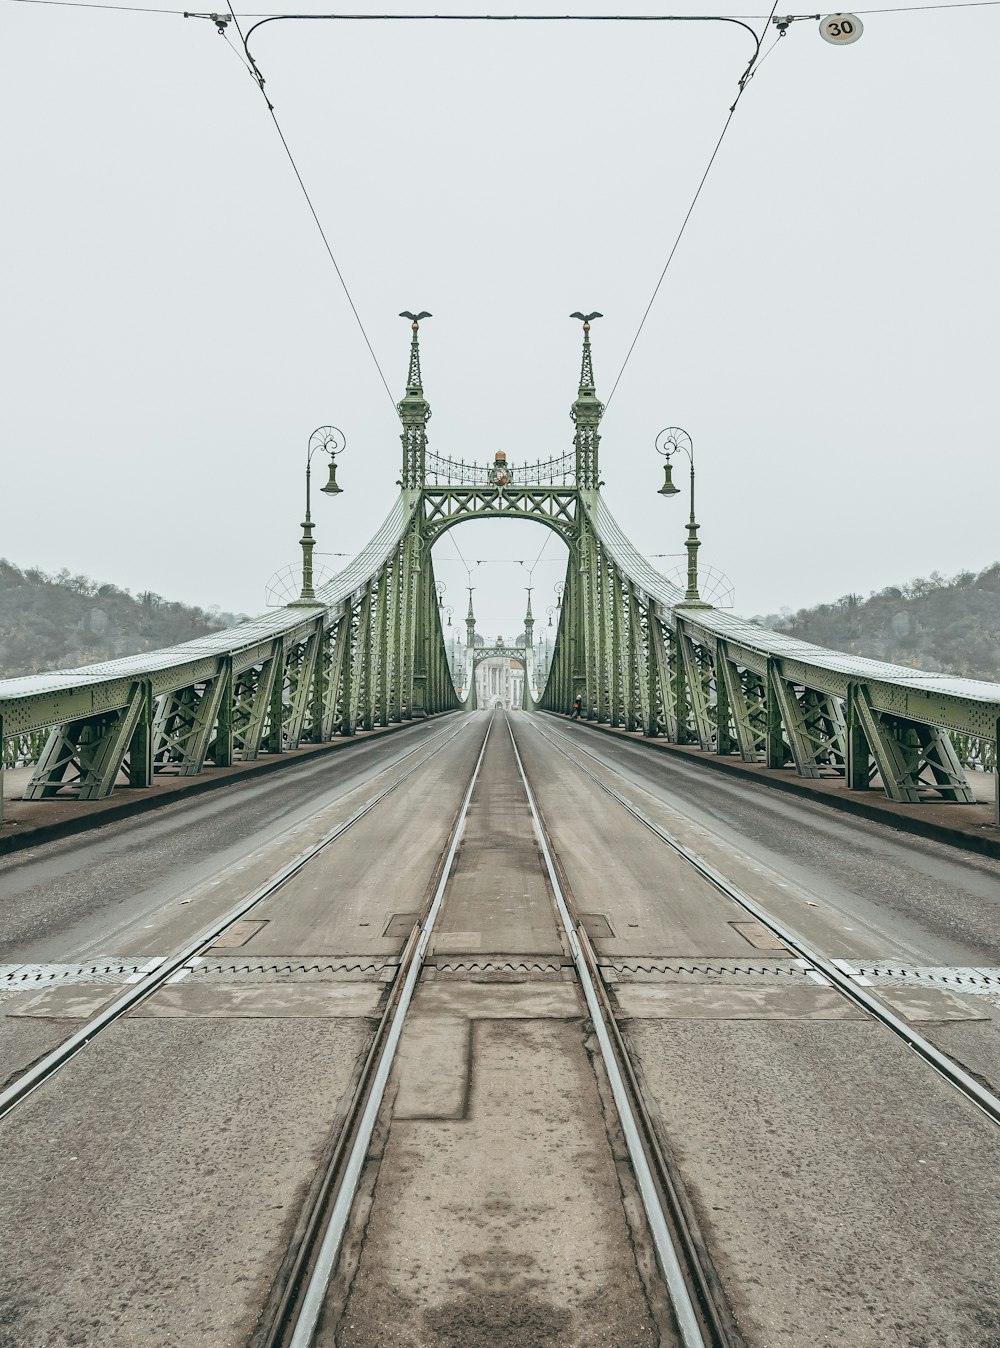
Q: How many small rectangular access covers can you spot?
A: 4